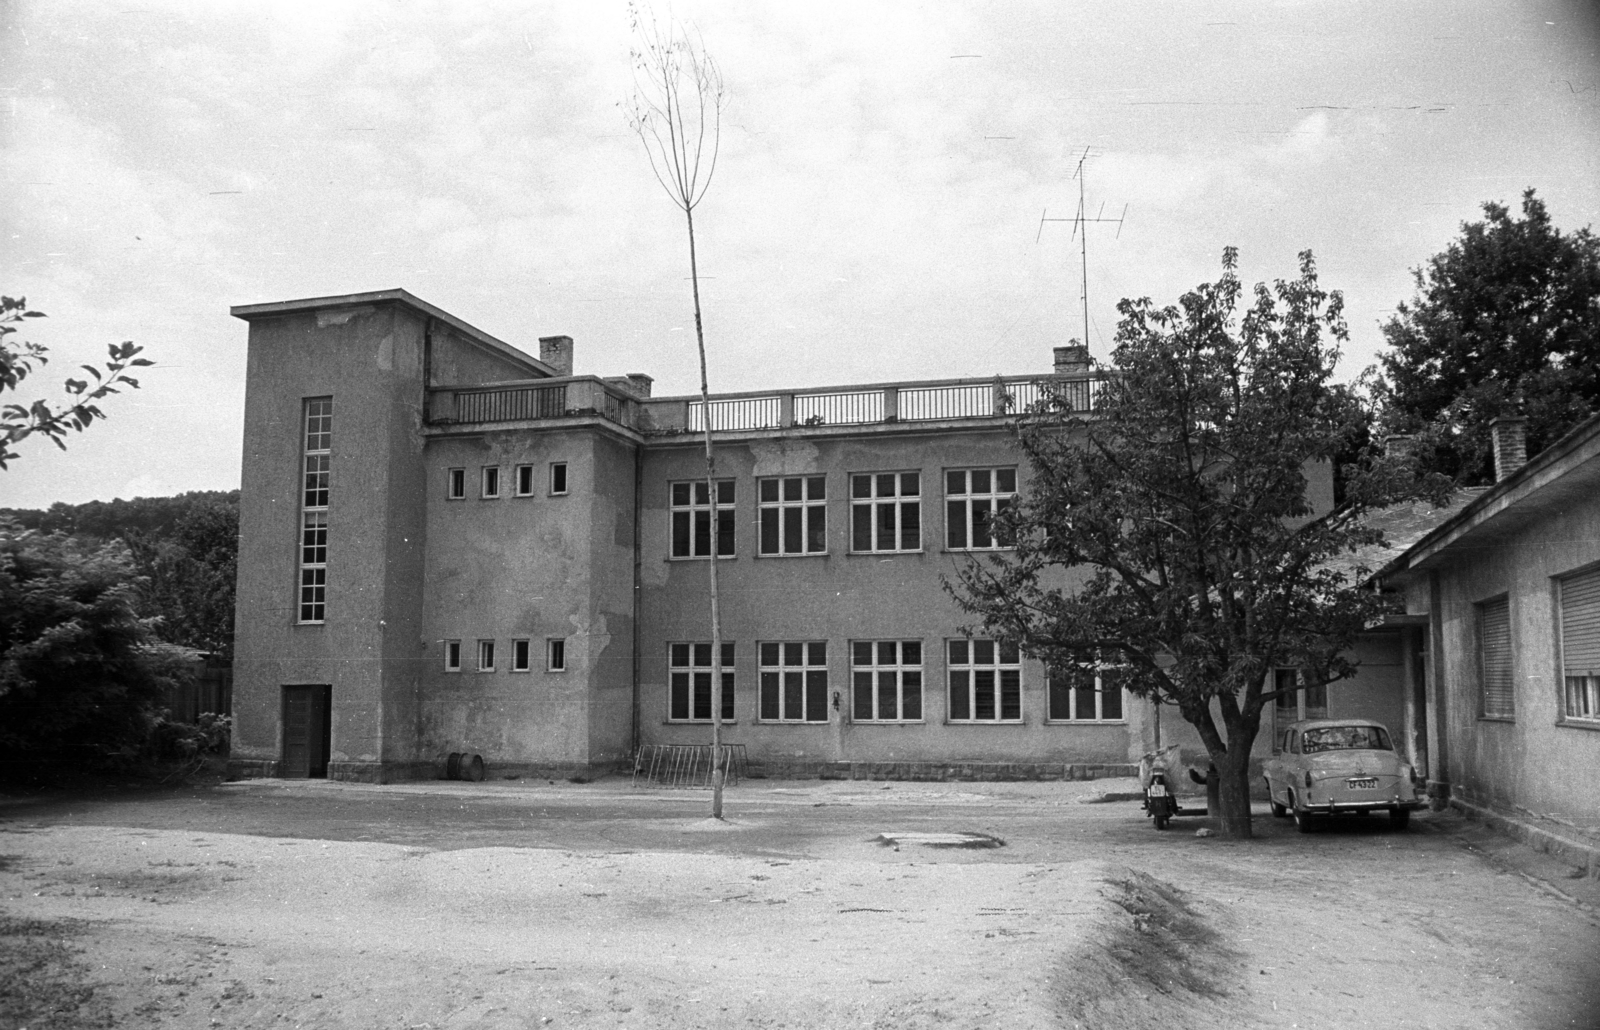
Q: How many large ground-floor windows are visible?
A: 5